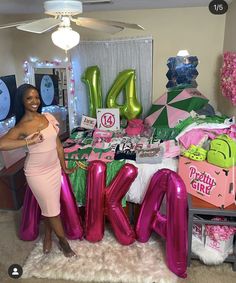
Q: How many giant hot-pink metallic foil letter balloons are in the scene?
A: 3